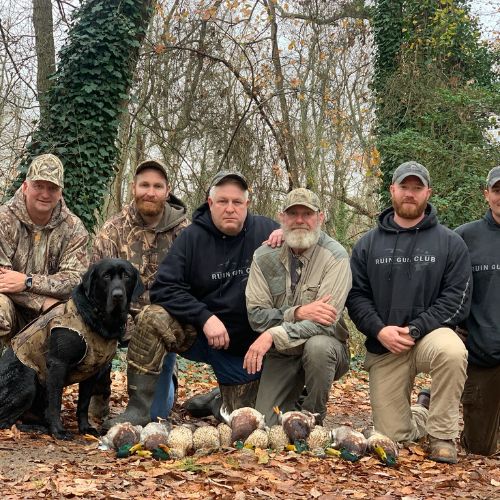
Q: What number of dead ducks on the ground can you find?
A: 12